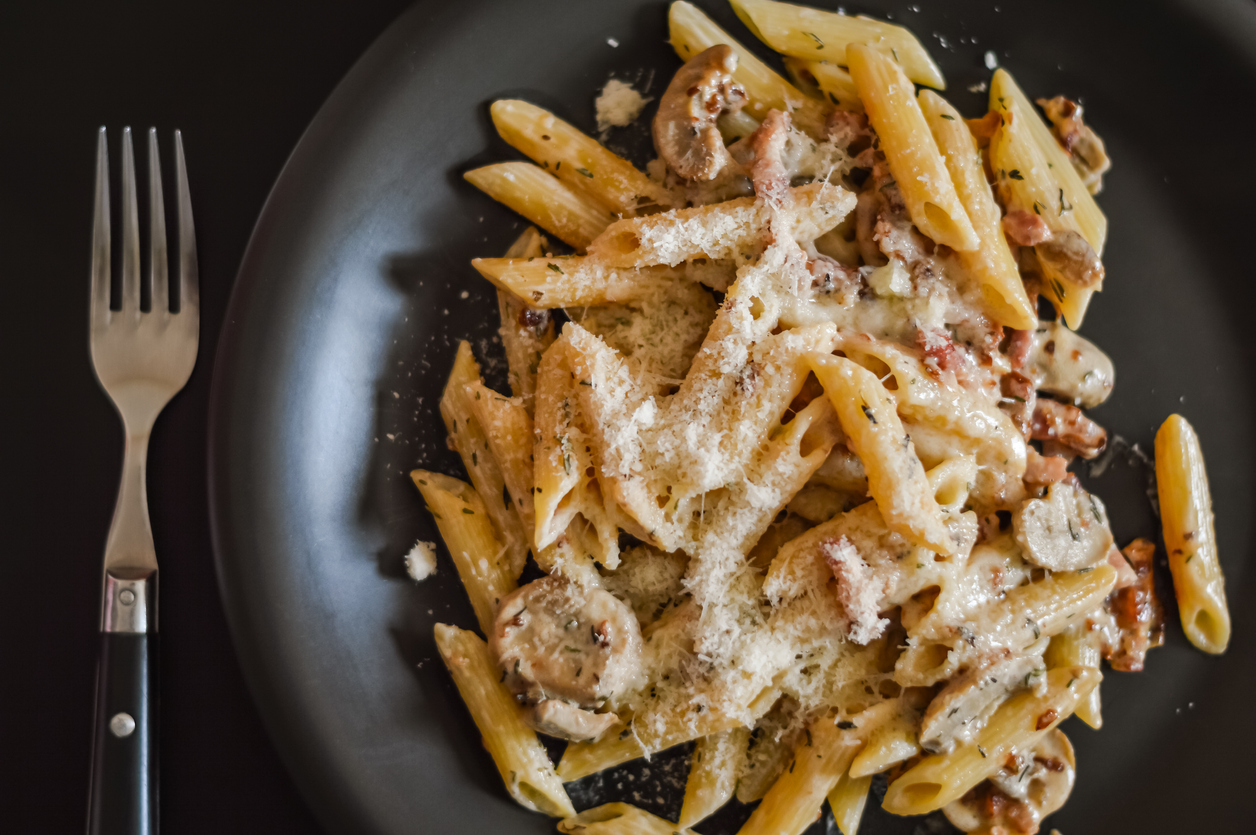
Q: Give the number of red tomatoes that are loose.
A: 0